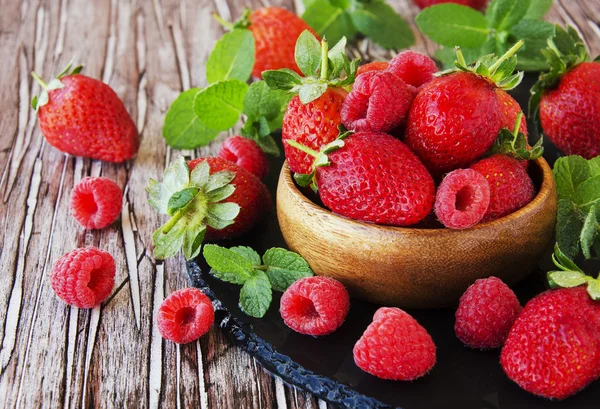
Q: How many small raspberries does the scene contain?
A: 10